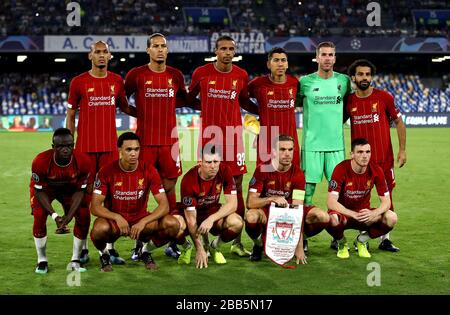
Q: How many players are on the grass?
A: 11